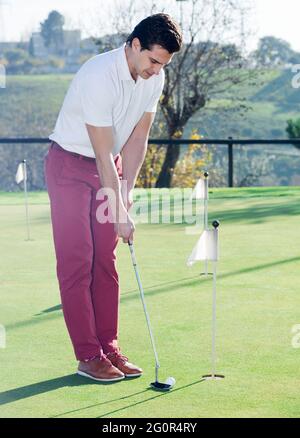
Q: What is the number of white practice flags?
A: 3